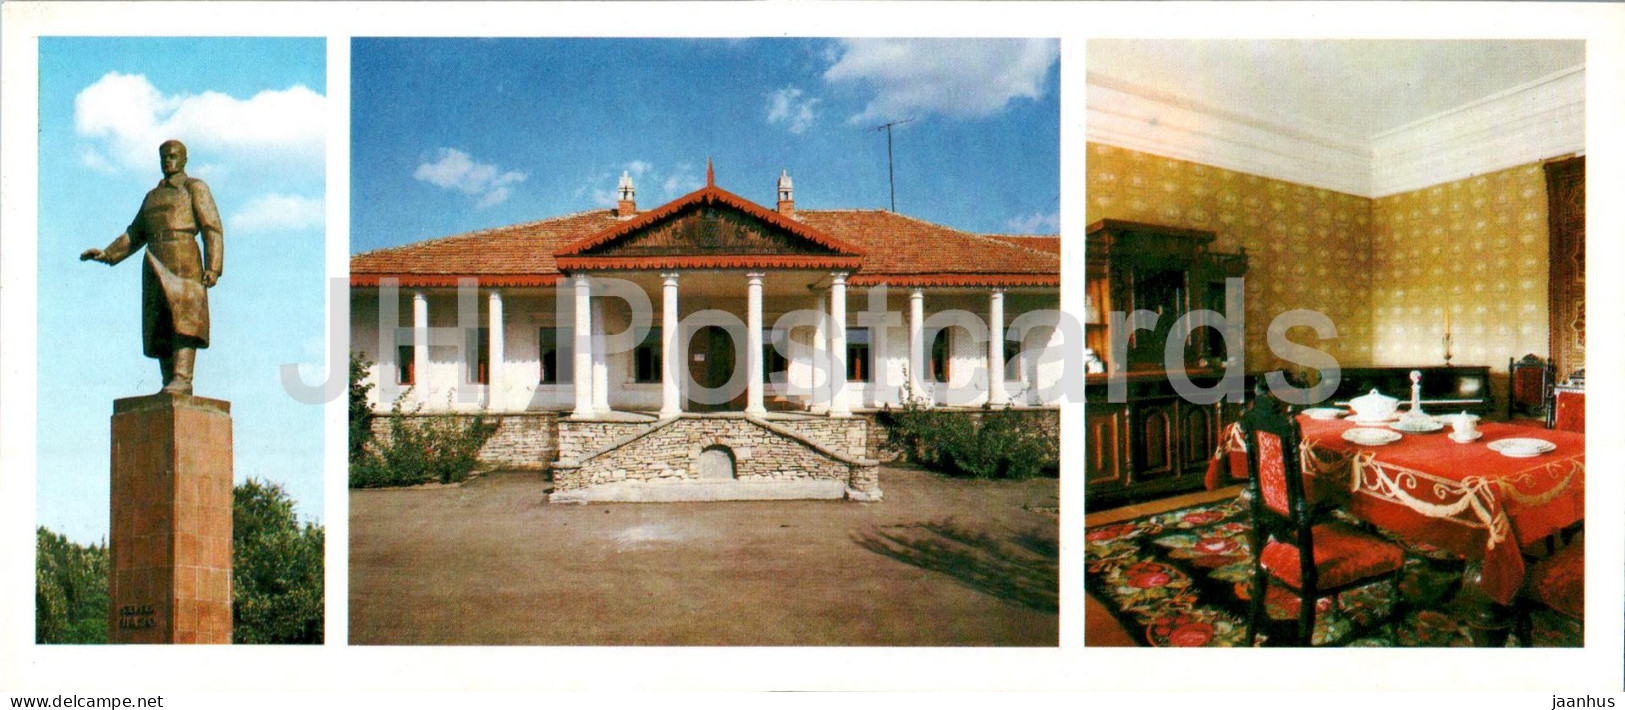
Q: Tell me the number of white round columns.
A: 10